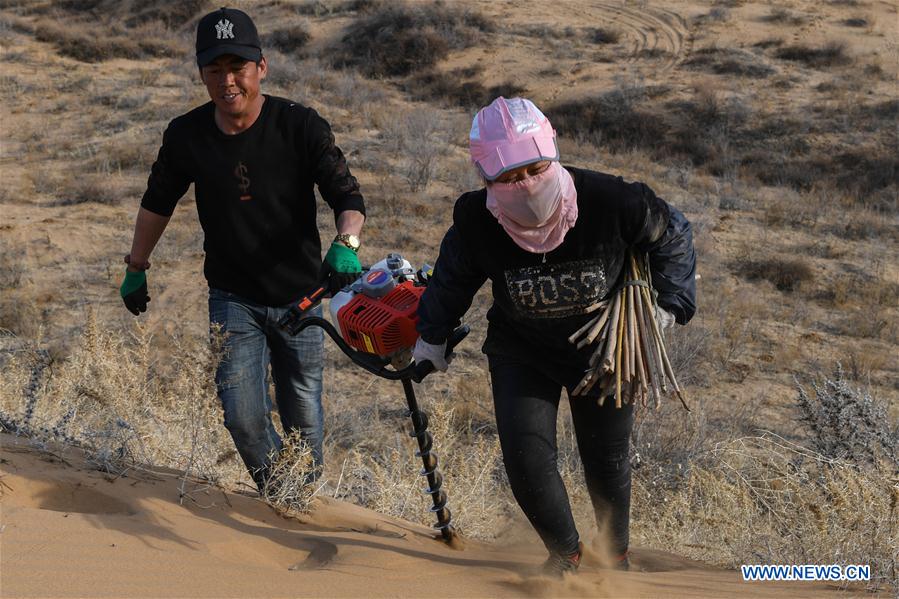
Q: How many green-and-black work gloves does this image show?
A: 2